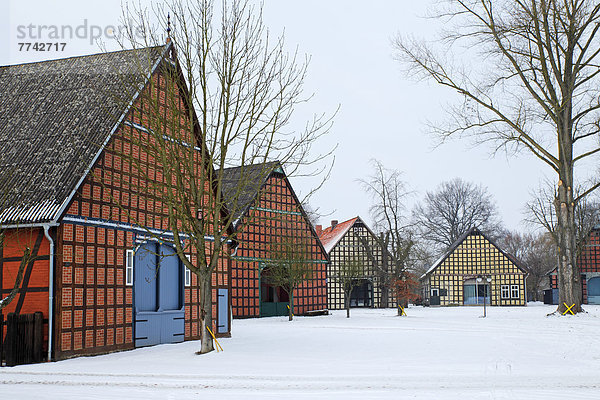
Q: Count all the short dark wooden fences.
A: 1